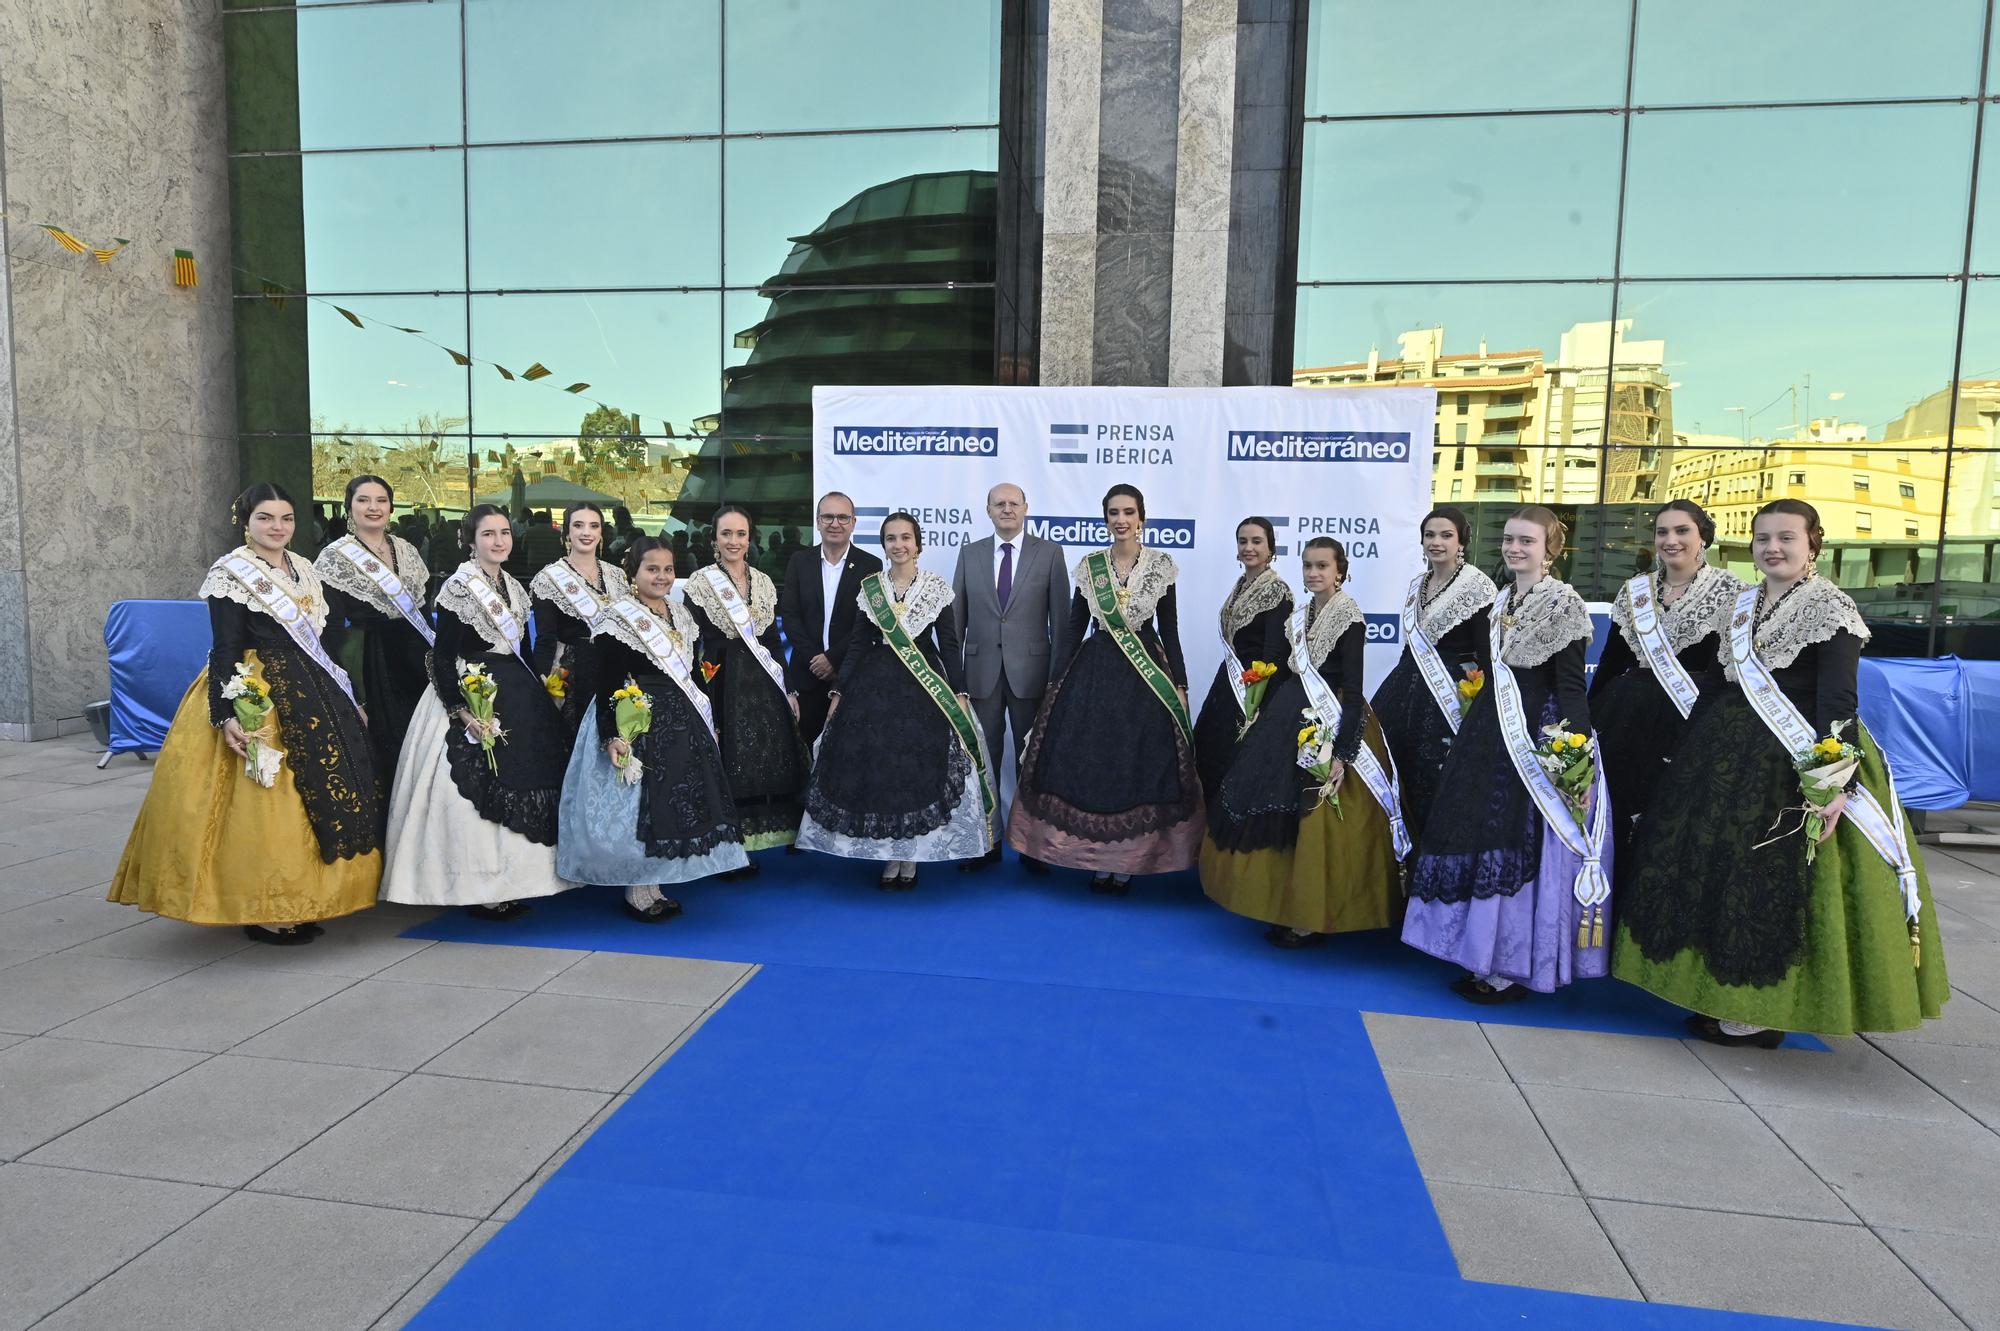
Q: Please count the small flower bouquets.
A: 10